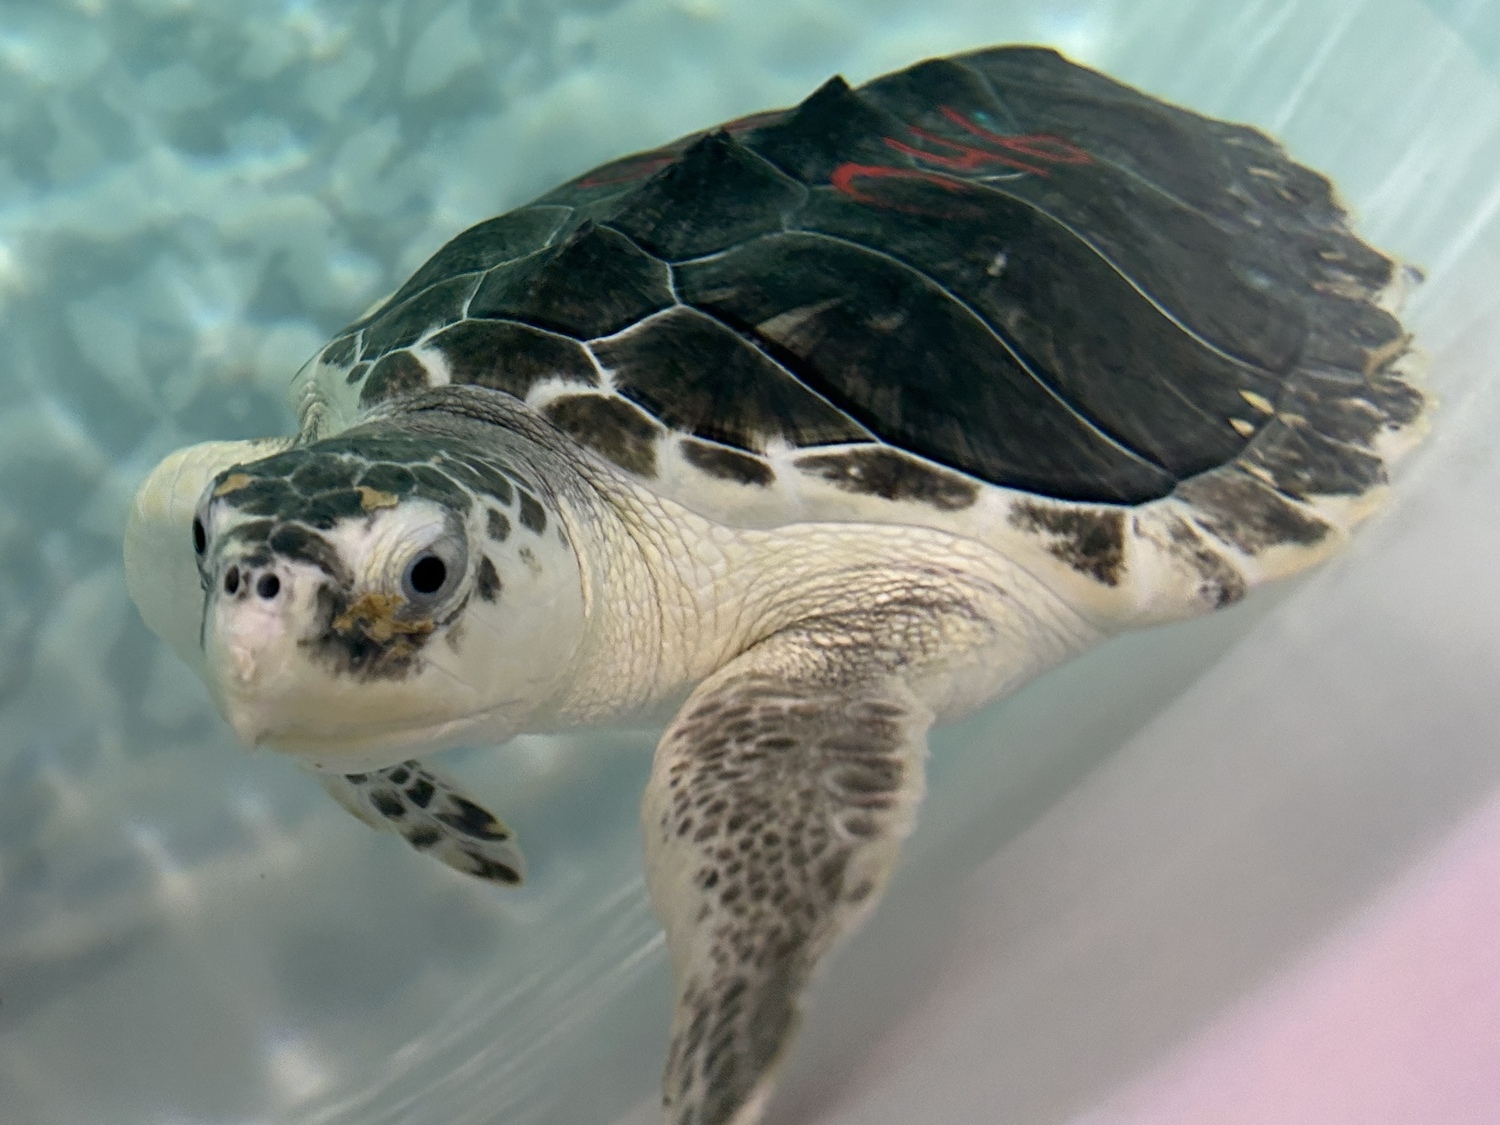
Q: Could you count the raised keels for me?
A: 3